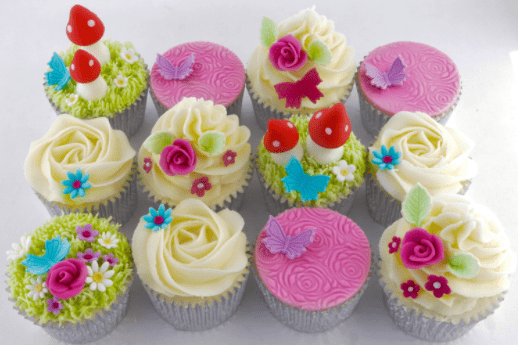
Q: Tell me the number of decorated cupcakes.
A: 12